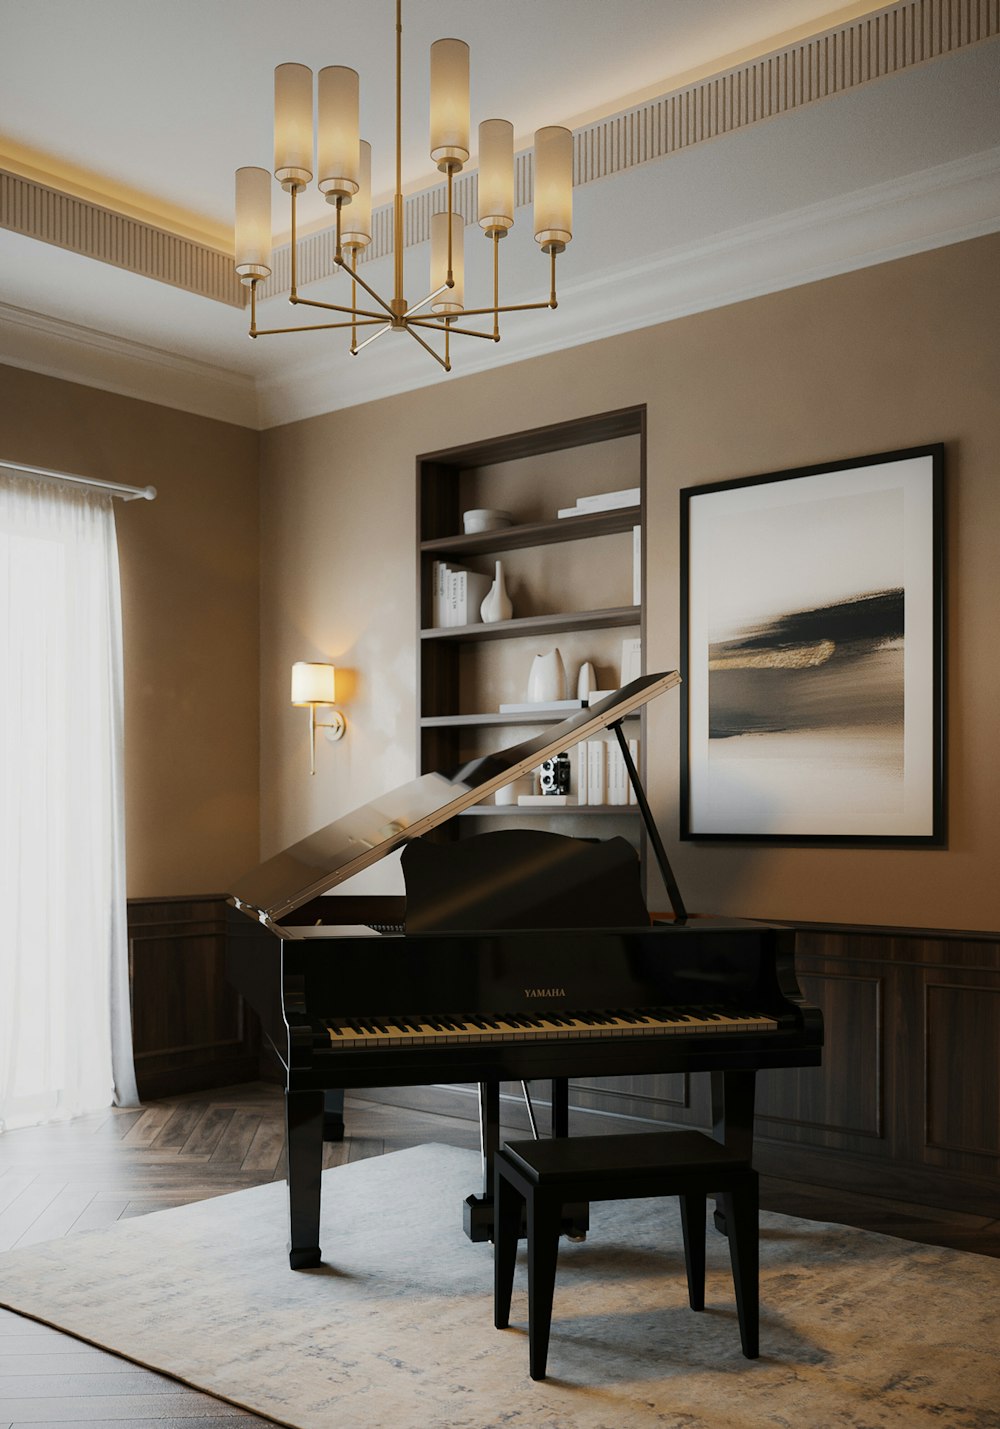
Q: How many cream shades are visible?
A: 9